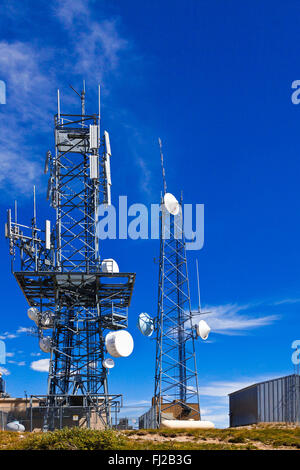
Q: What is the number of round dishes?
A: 9